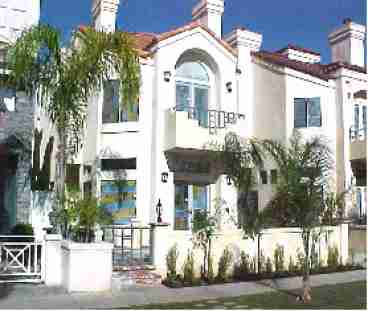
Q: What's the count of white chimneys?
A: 4